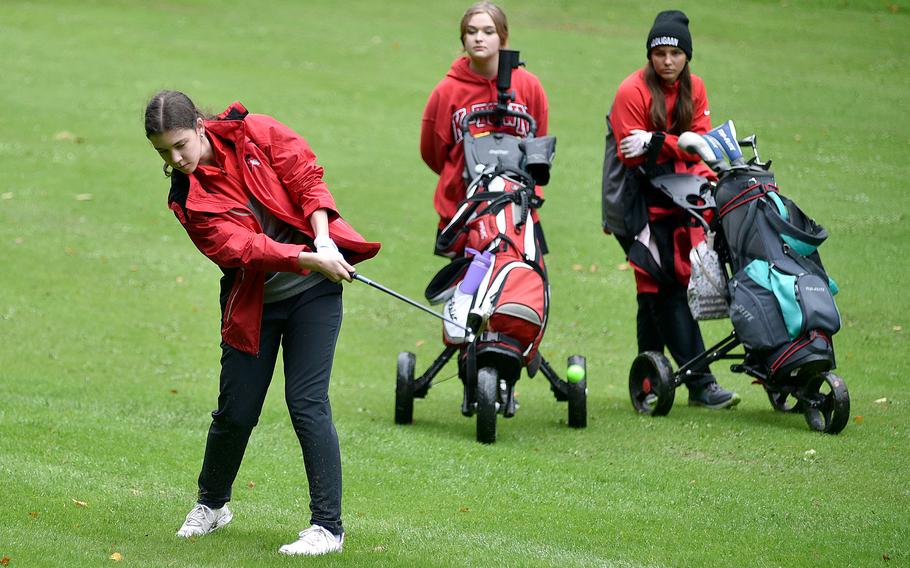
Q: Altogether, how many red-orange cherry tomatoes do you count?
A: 0